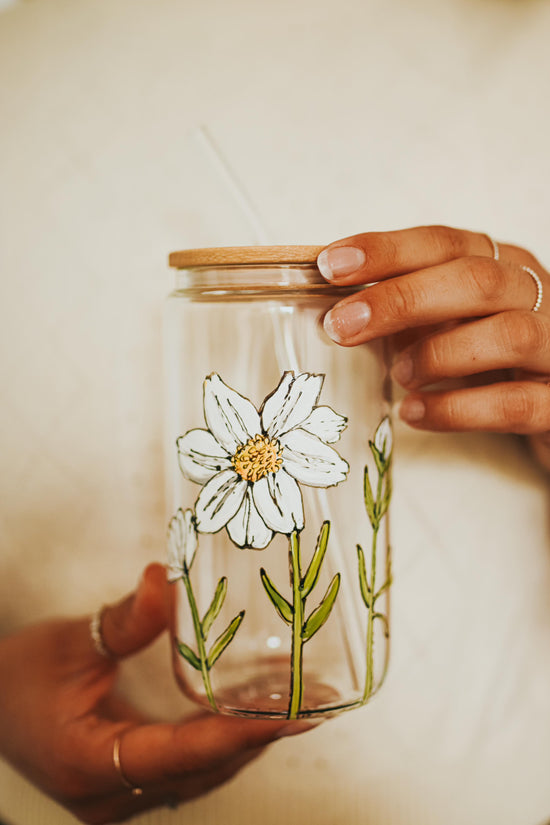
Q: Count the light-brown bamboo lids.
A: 1